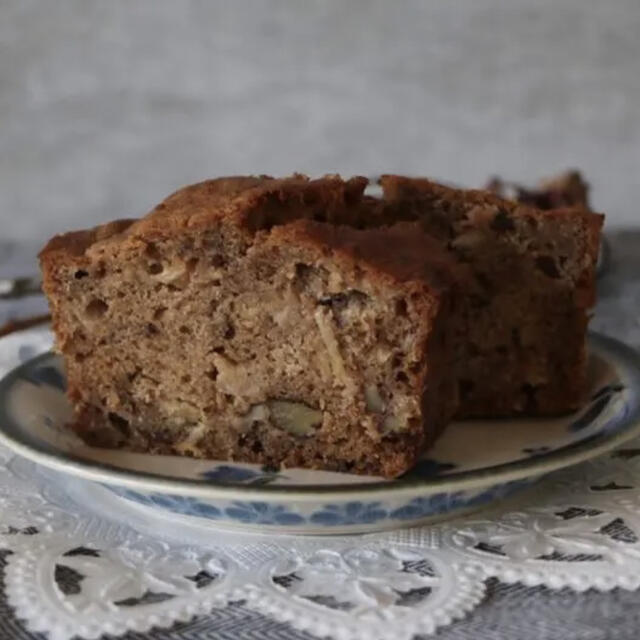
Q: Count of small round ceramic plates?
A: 1